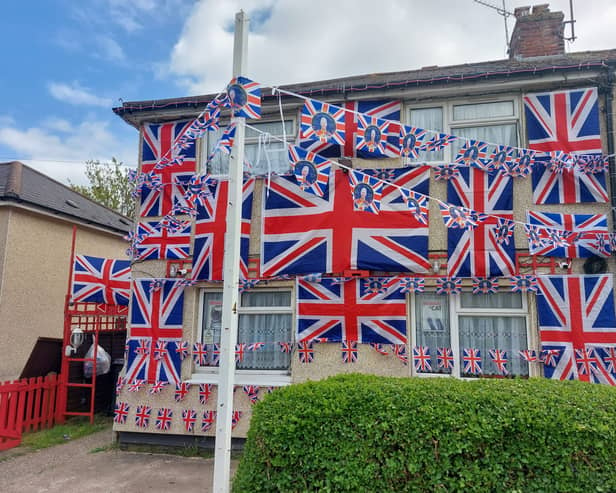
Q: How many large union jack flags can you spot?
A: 12